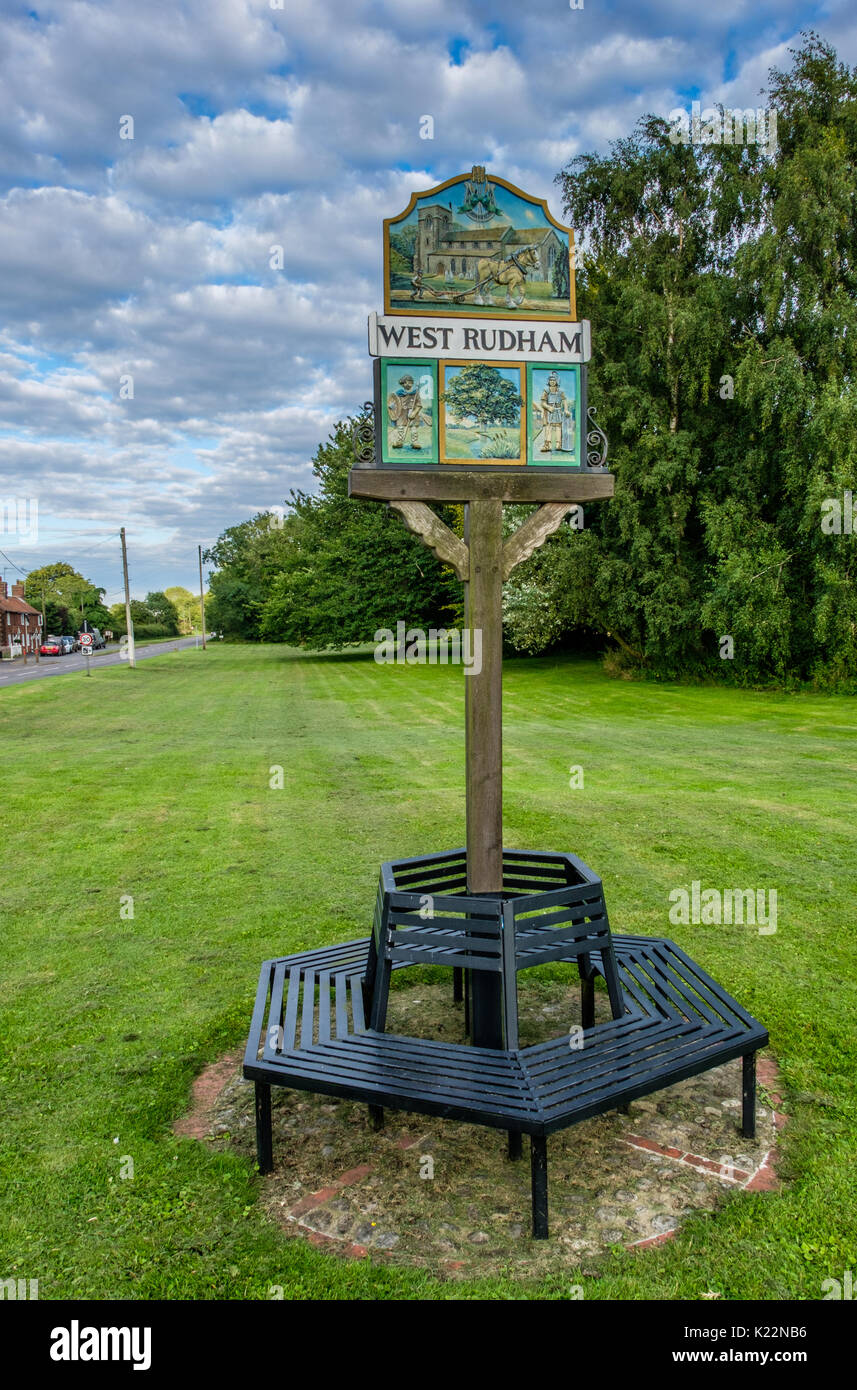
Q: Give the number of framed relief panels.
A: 4